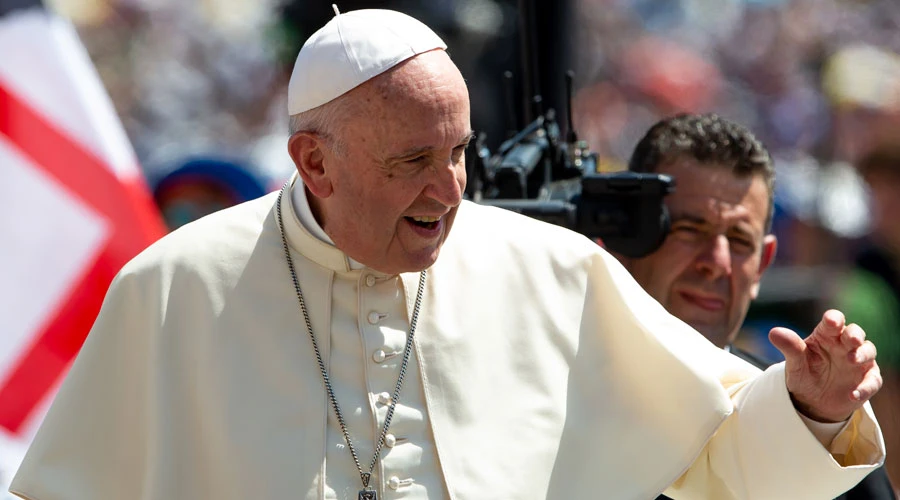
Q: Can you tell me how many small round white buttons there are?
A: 6